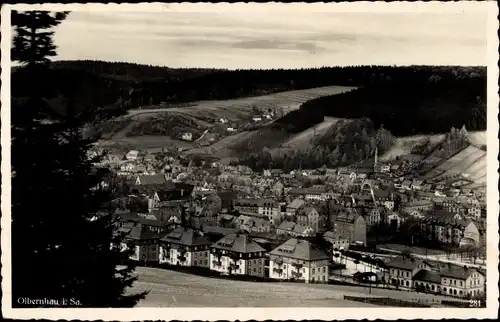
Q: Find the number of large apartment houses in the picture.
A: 4